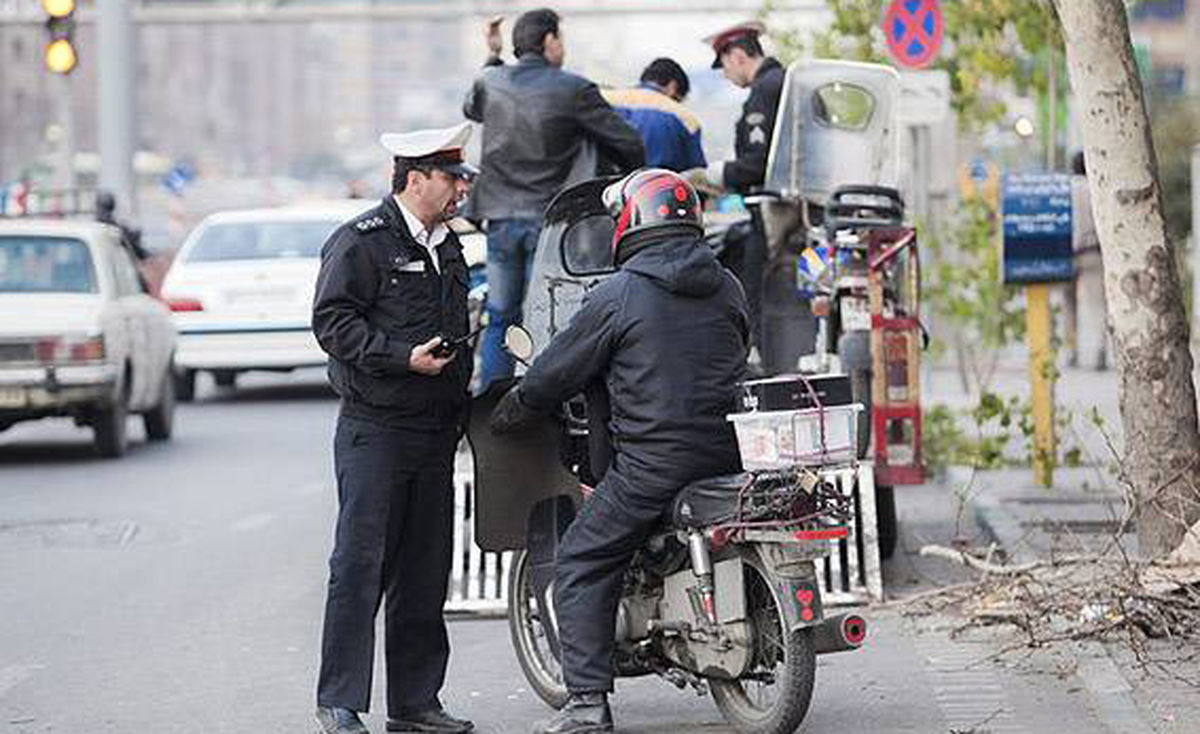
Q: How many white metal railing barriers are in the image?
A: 1